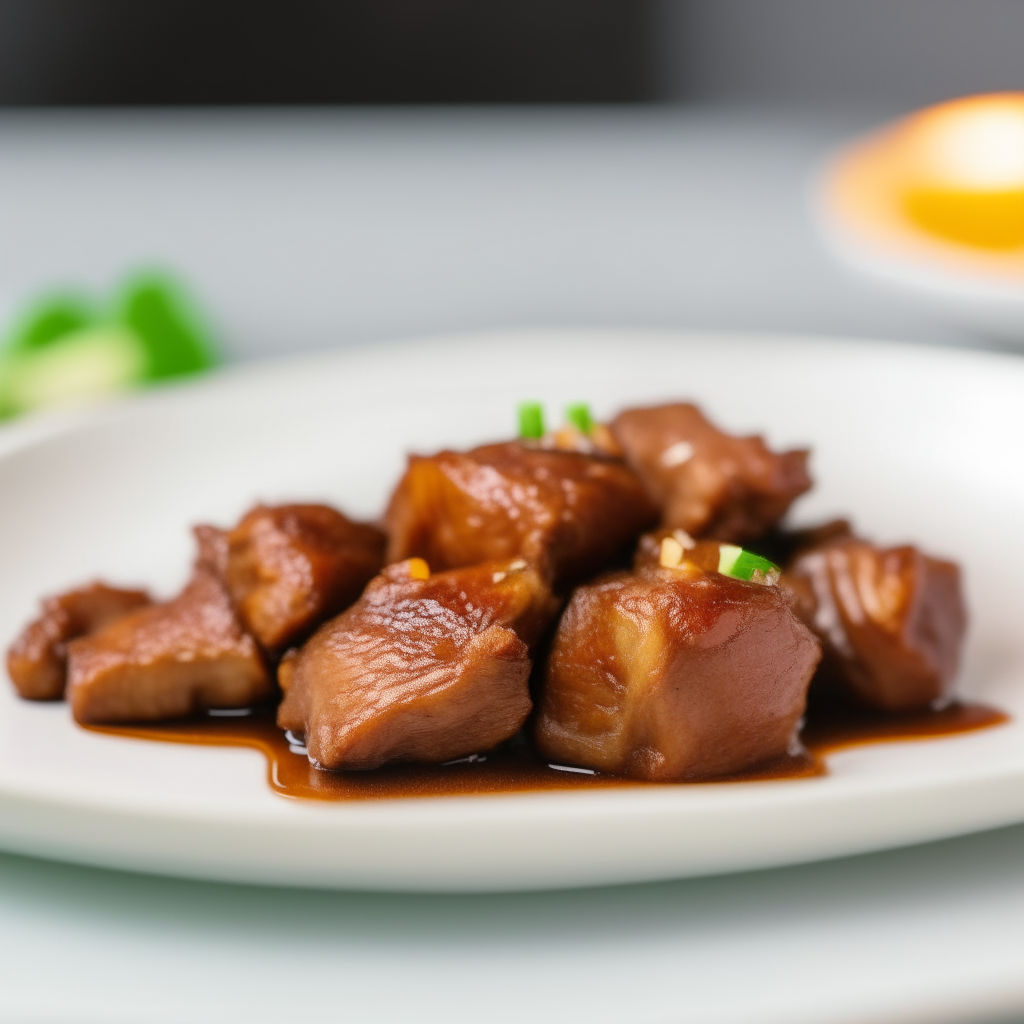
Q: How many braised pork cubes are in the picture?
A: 8